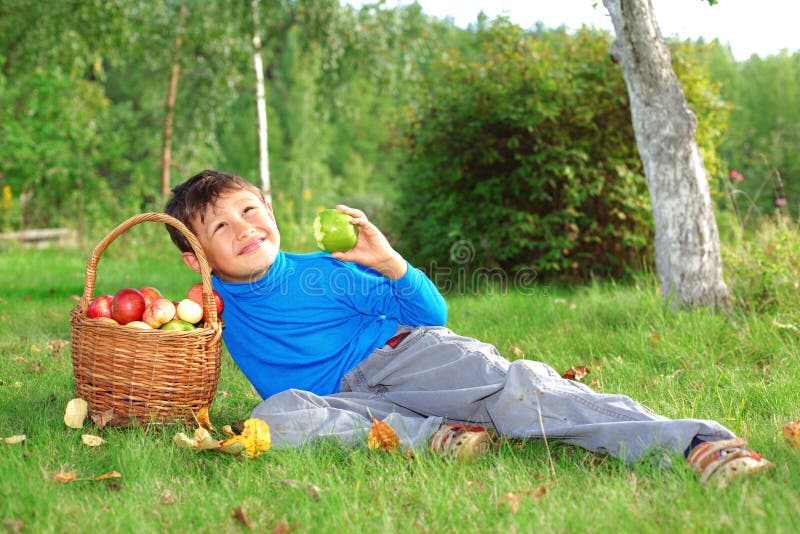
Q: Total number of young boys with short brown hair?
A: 1